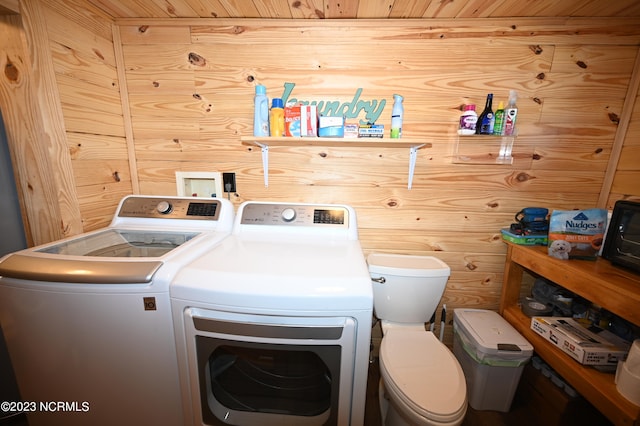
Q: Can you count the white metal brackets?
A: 2